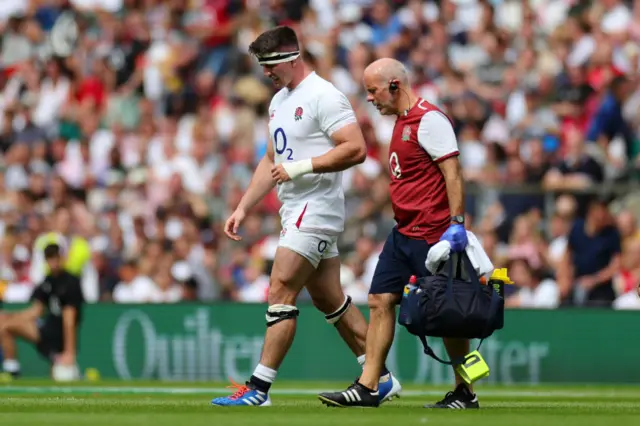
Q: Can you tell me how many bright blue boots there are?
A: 2